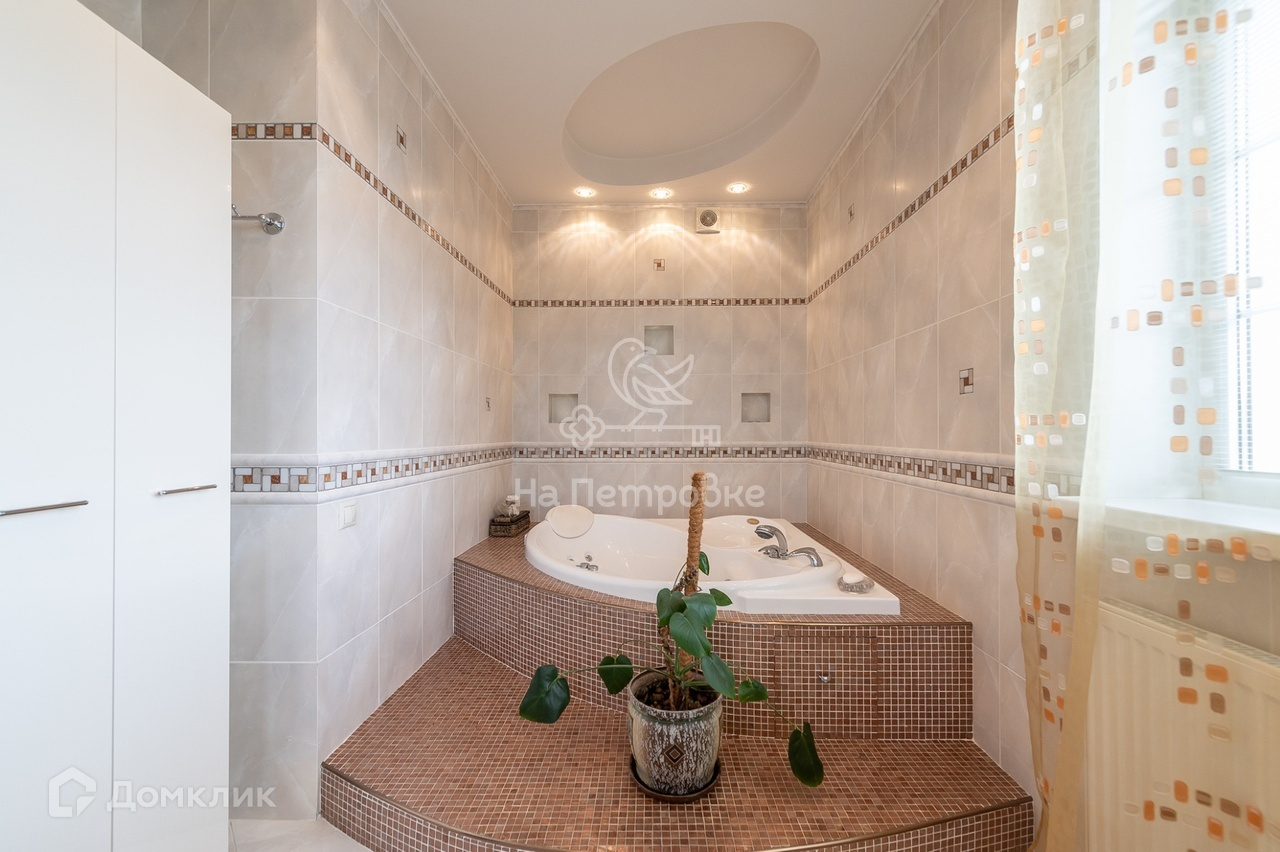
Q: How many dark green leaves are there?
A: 10